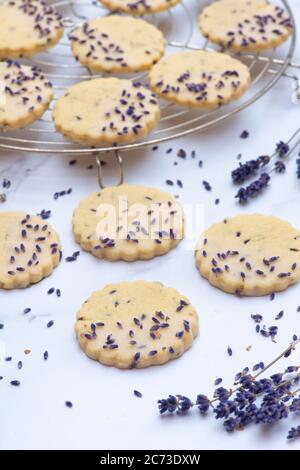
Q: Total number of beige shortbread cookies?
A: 11